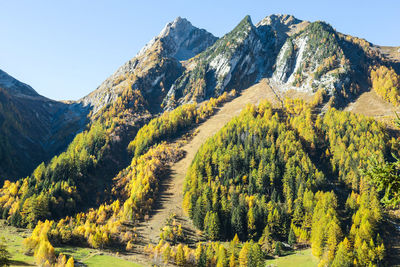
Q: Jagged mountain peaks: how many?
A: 3